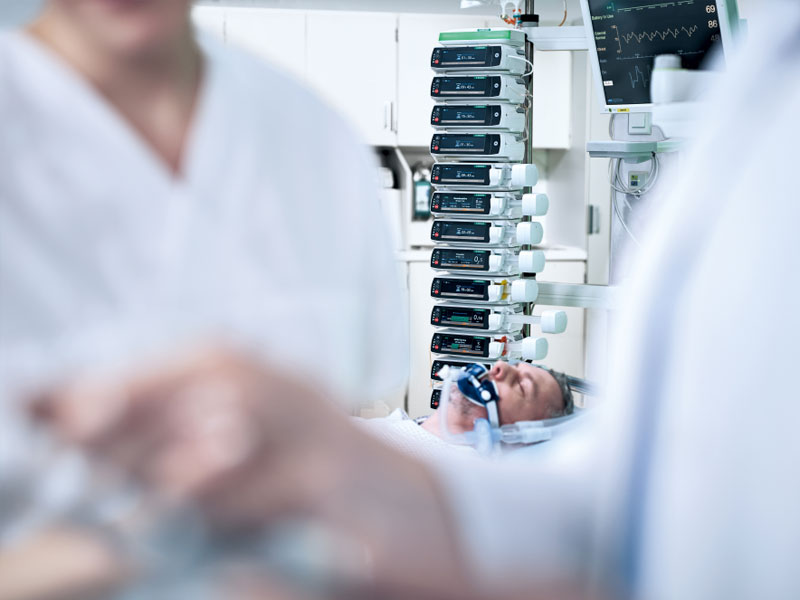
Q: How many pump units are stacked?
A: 13